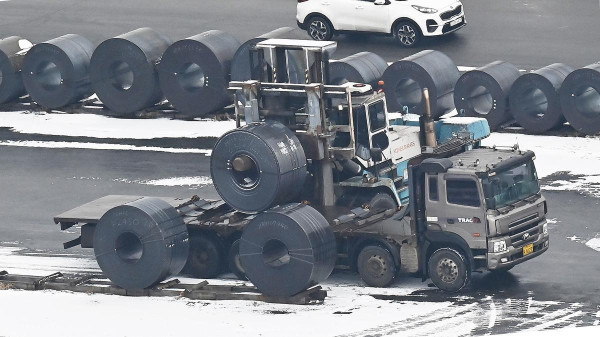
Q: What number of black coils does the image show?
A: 13